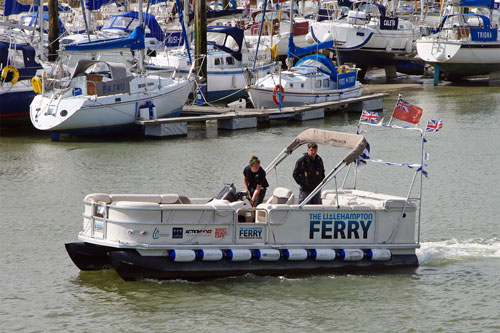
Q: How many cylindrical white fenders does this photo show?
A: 8